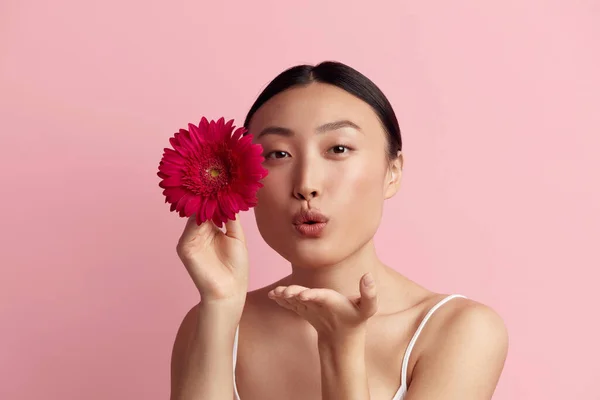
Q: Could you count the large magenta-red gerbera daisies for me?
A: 1